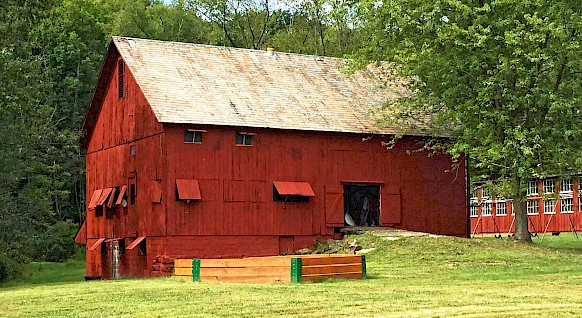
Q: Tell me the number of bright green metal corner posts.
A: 3